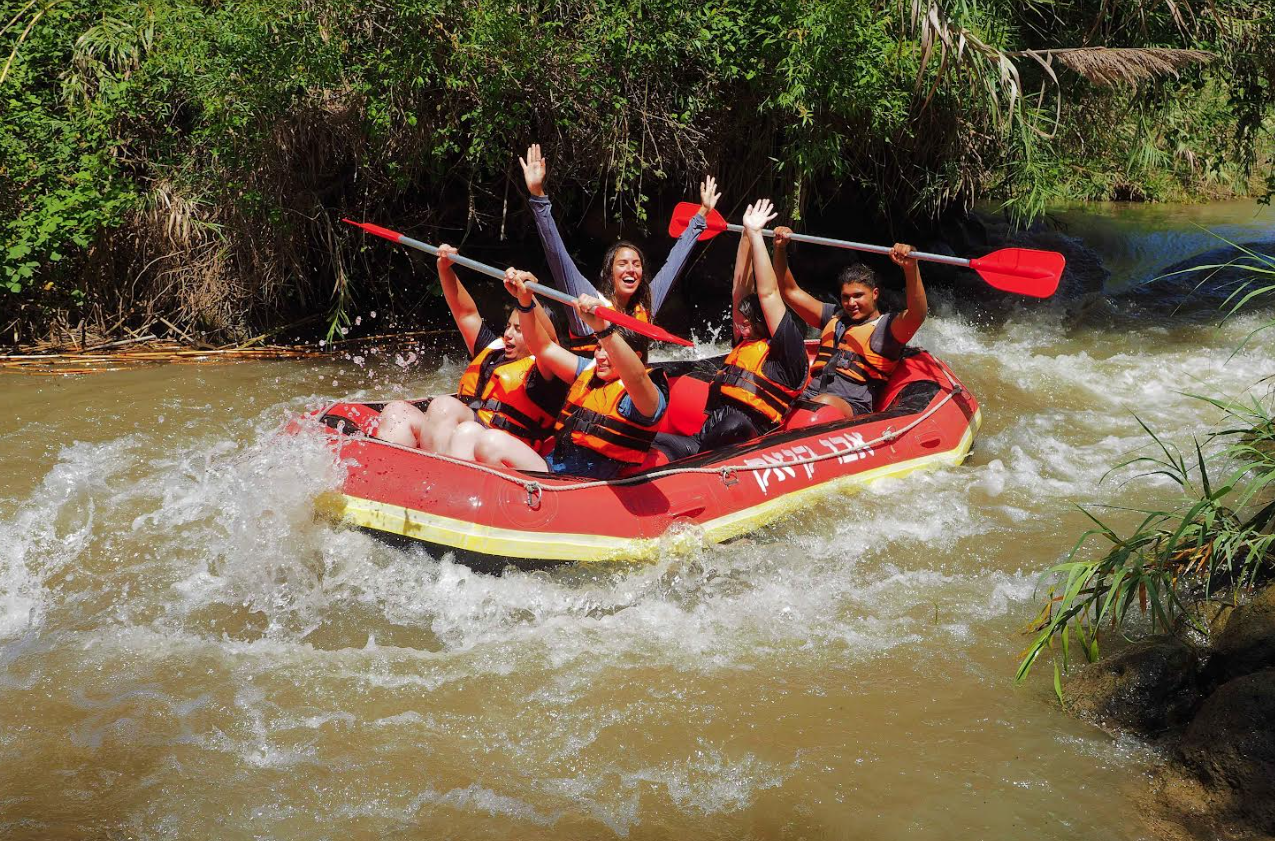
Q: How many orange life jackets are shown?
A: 5